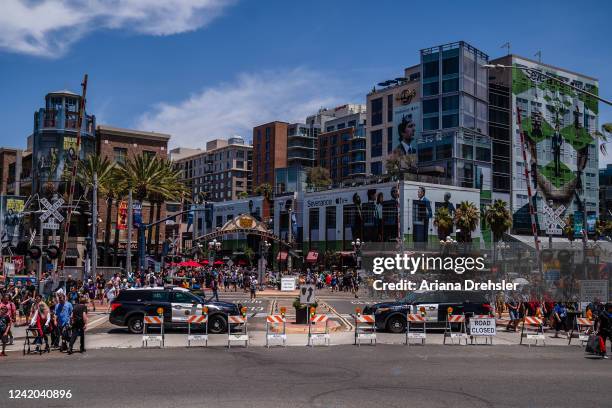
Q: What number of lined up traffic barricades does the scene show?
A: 11